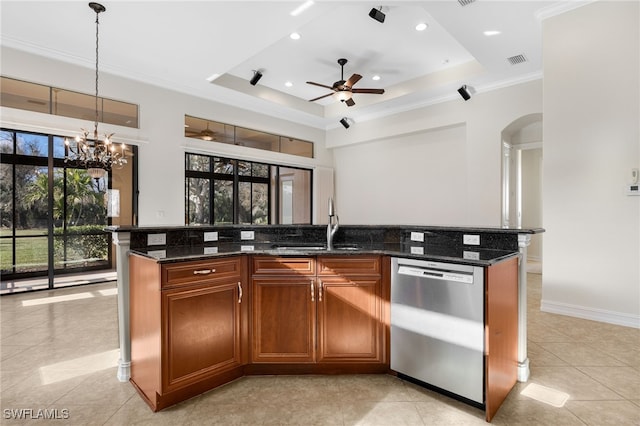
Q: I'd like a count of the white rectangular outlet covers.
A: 5